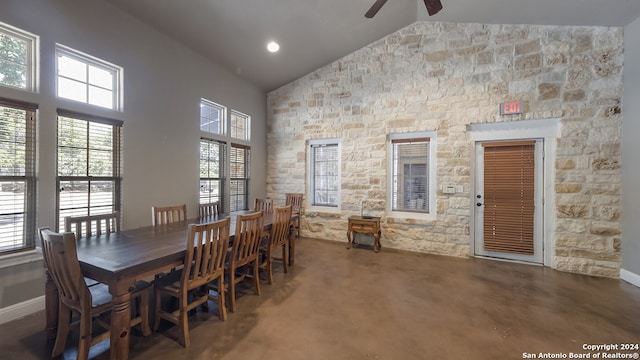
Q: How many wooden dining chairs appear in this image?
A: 9